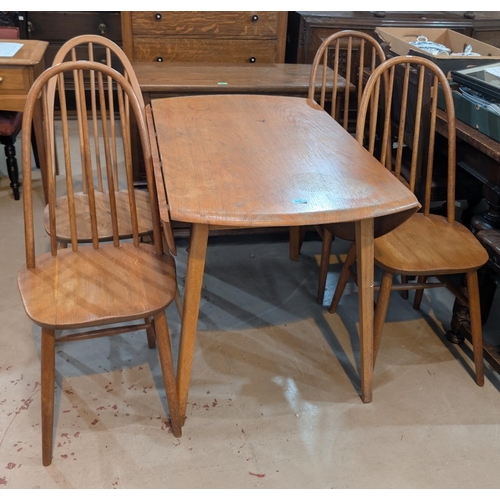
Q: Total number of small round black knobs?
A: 4